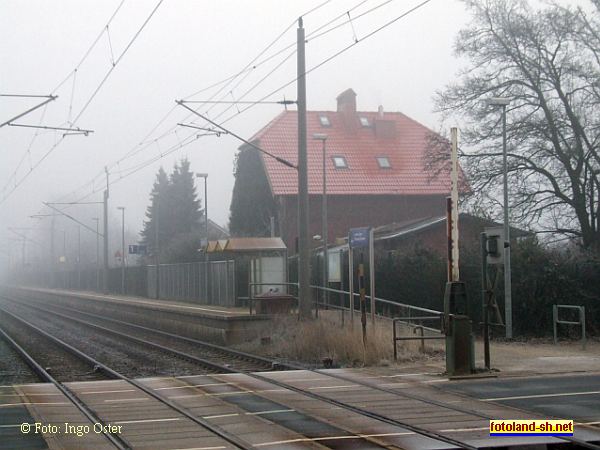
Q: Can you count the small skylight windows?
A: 4